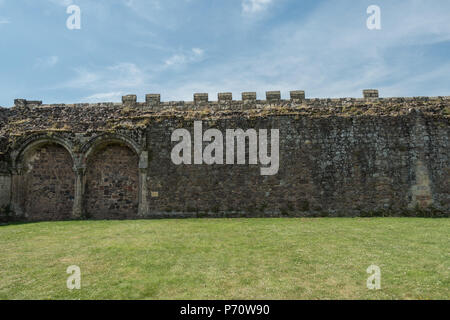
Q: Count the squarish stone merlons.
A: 8